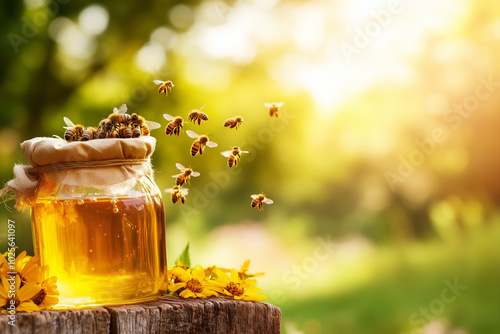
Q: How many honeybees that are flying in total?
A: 10